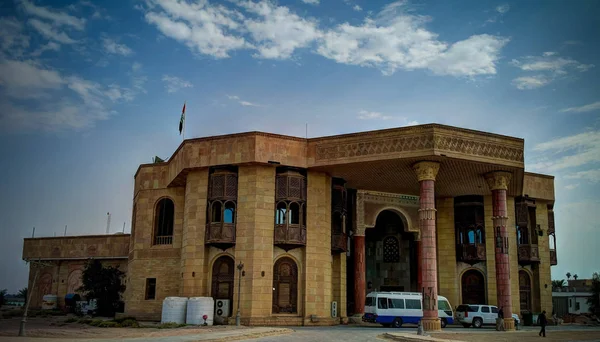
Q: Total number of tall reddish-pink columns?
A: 2